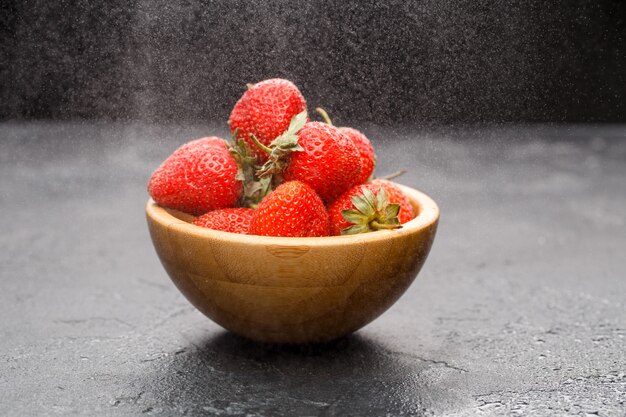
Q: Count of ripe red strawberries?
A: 7